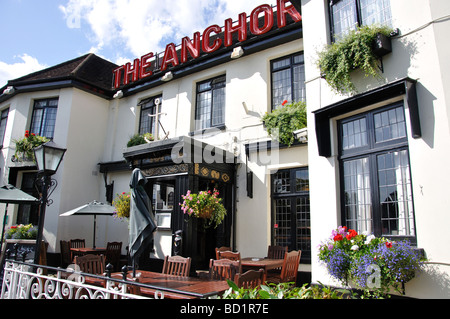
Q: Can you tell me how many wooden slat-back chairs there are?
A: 11